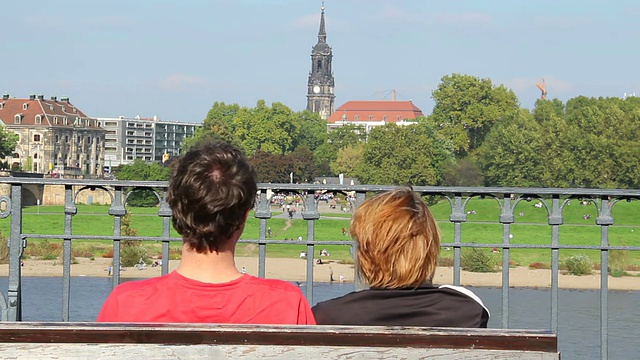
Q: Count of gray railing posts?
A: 11